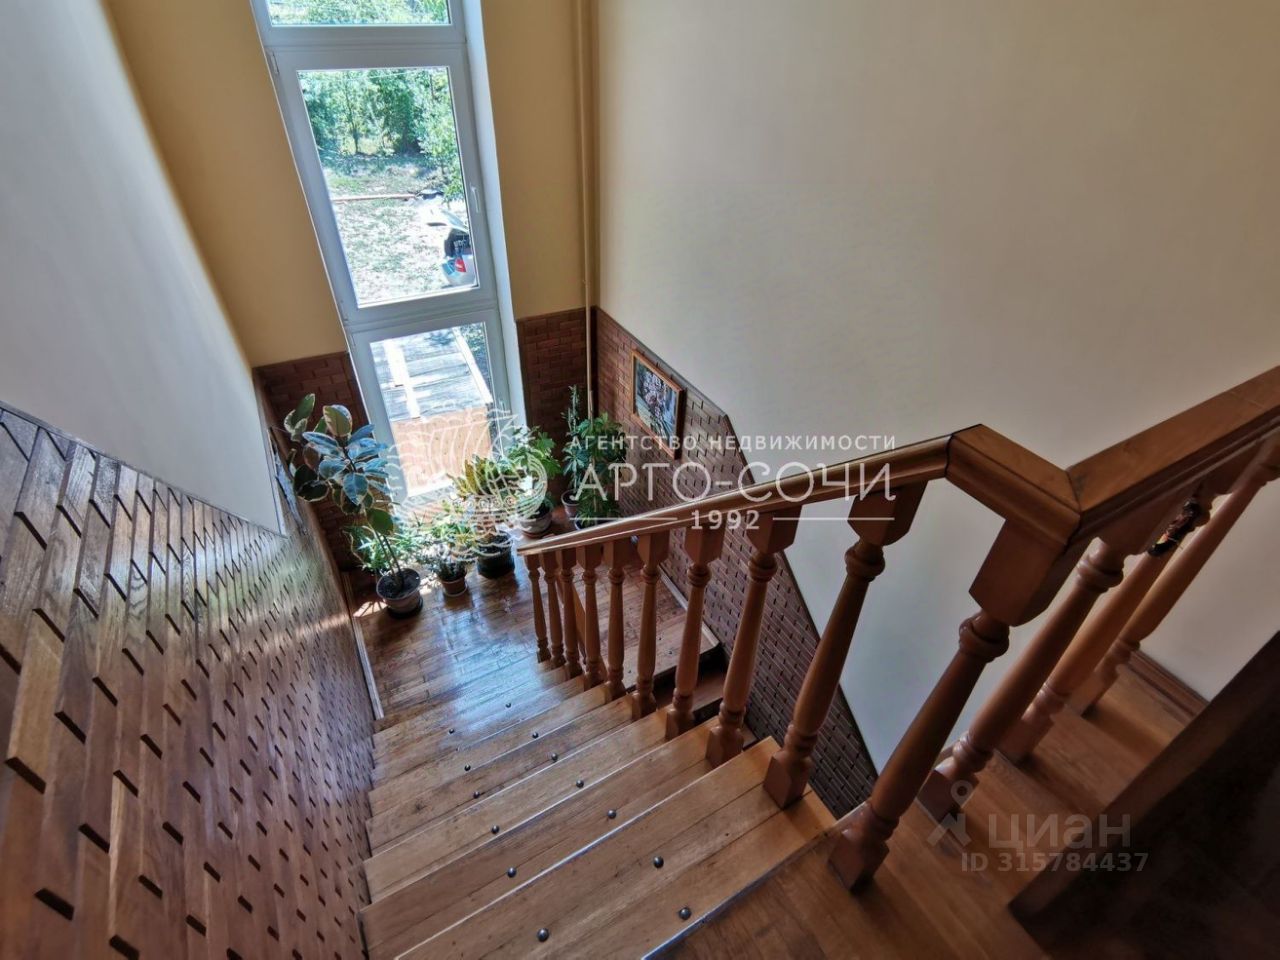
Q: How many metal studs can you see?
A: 13